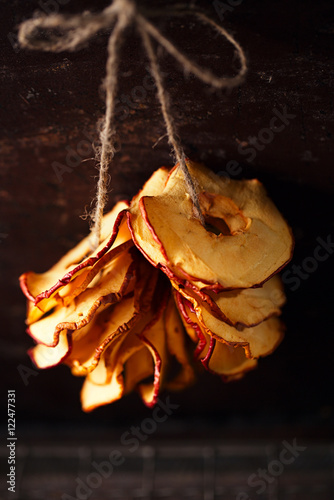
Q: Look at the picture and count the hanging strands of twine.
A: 2